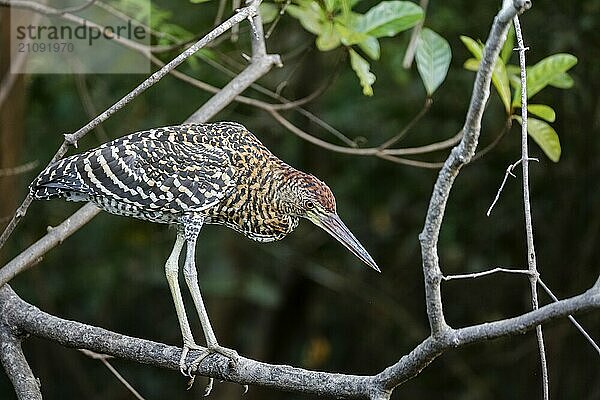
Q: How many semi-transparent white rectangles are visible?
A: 1